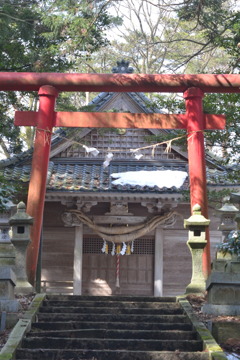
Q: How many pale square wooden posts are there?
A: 2